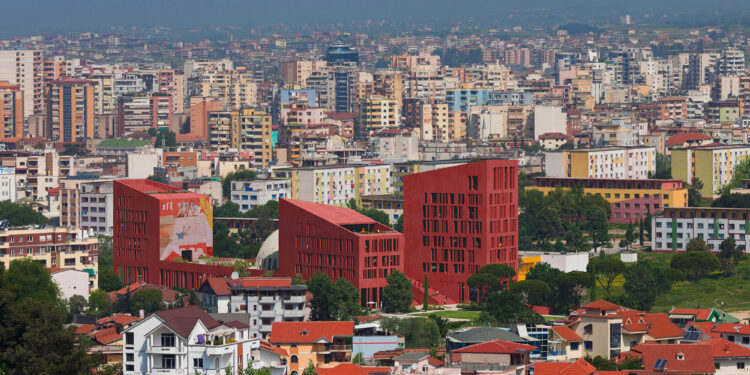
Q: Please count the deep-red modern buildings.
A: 3